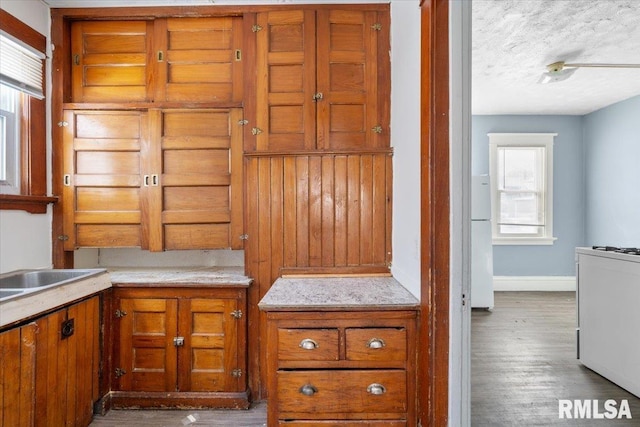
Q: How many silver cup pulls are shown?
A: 4